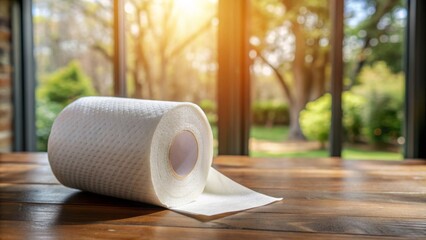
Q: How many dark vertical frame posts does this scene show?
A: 5